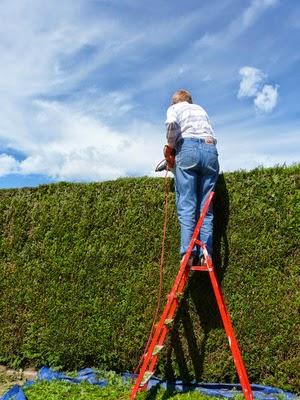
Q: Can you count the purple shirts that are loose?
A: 0